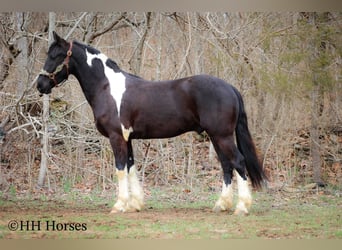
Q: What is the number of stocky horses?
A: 1